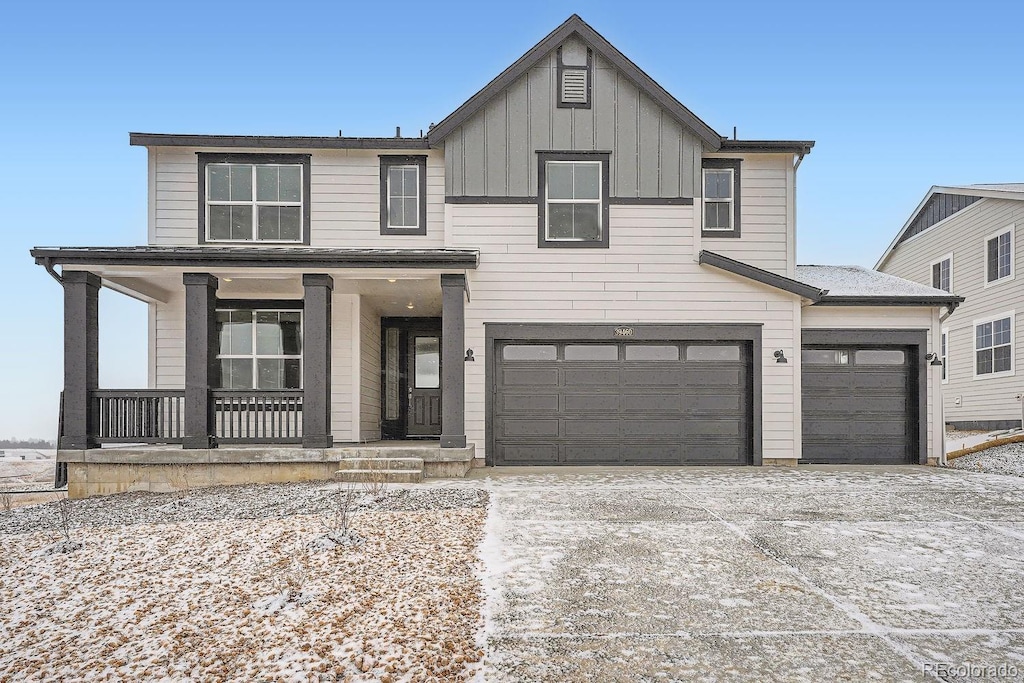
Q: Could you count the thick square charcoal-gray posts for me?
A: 4